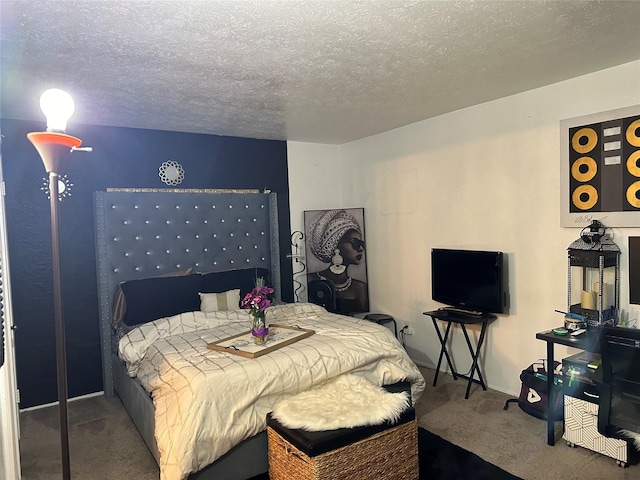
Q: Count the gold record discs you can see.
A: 6